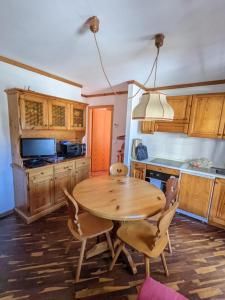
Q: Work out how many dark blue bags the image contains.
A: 1